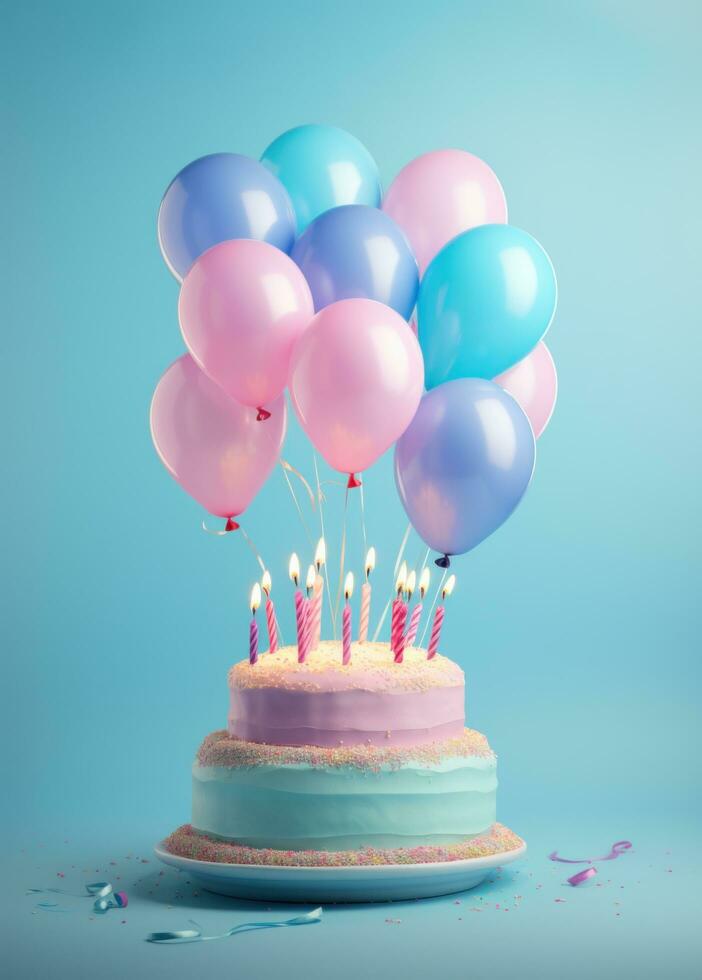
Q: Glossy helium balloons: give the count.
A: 10